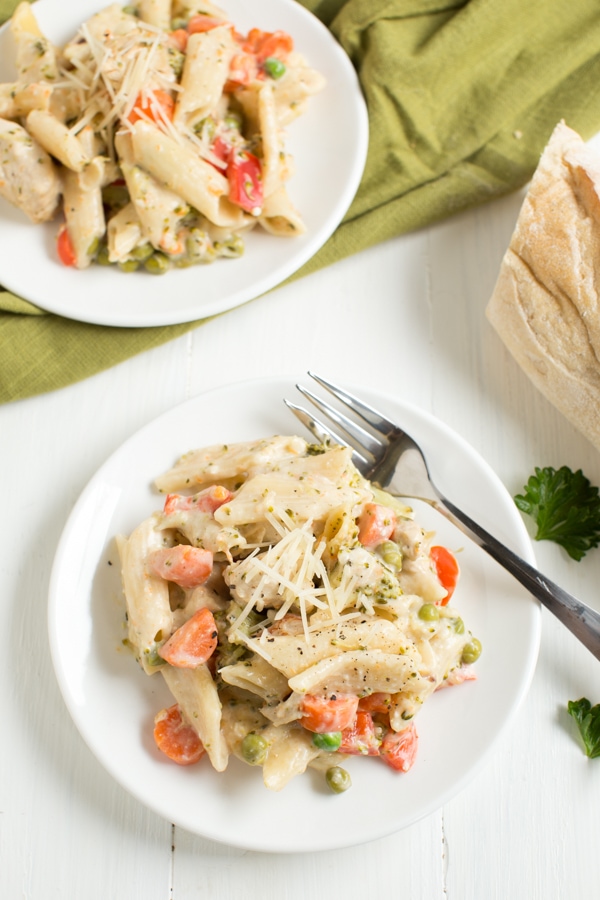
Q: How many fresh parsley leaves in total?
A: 2